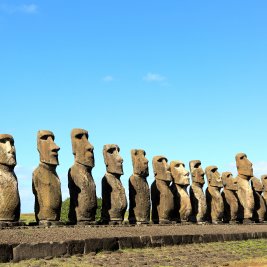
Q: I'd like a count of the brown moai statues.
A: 13